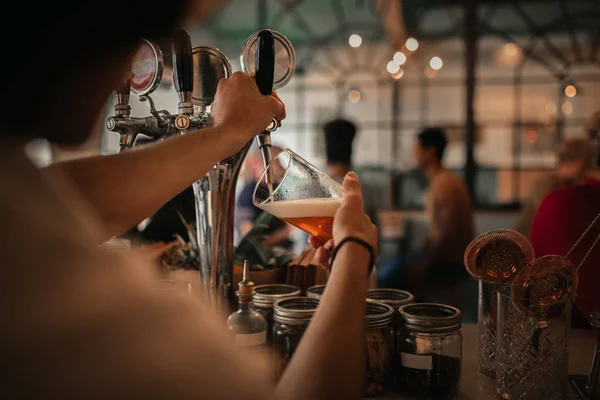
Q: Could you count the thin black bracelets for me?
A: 1